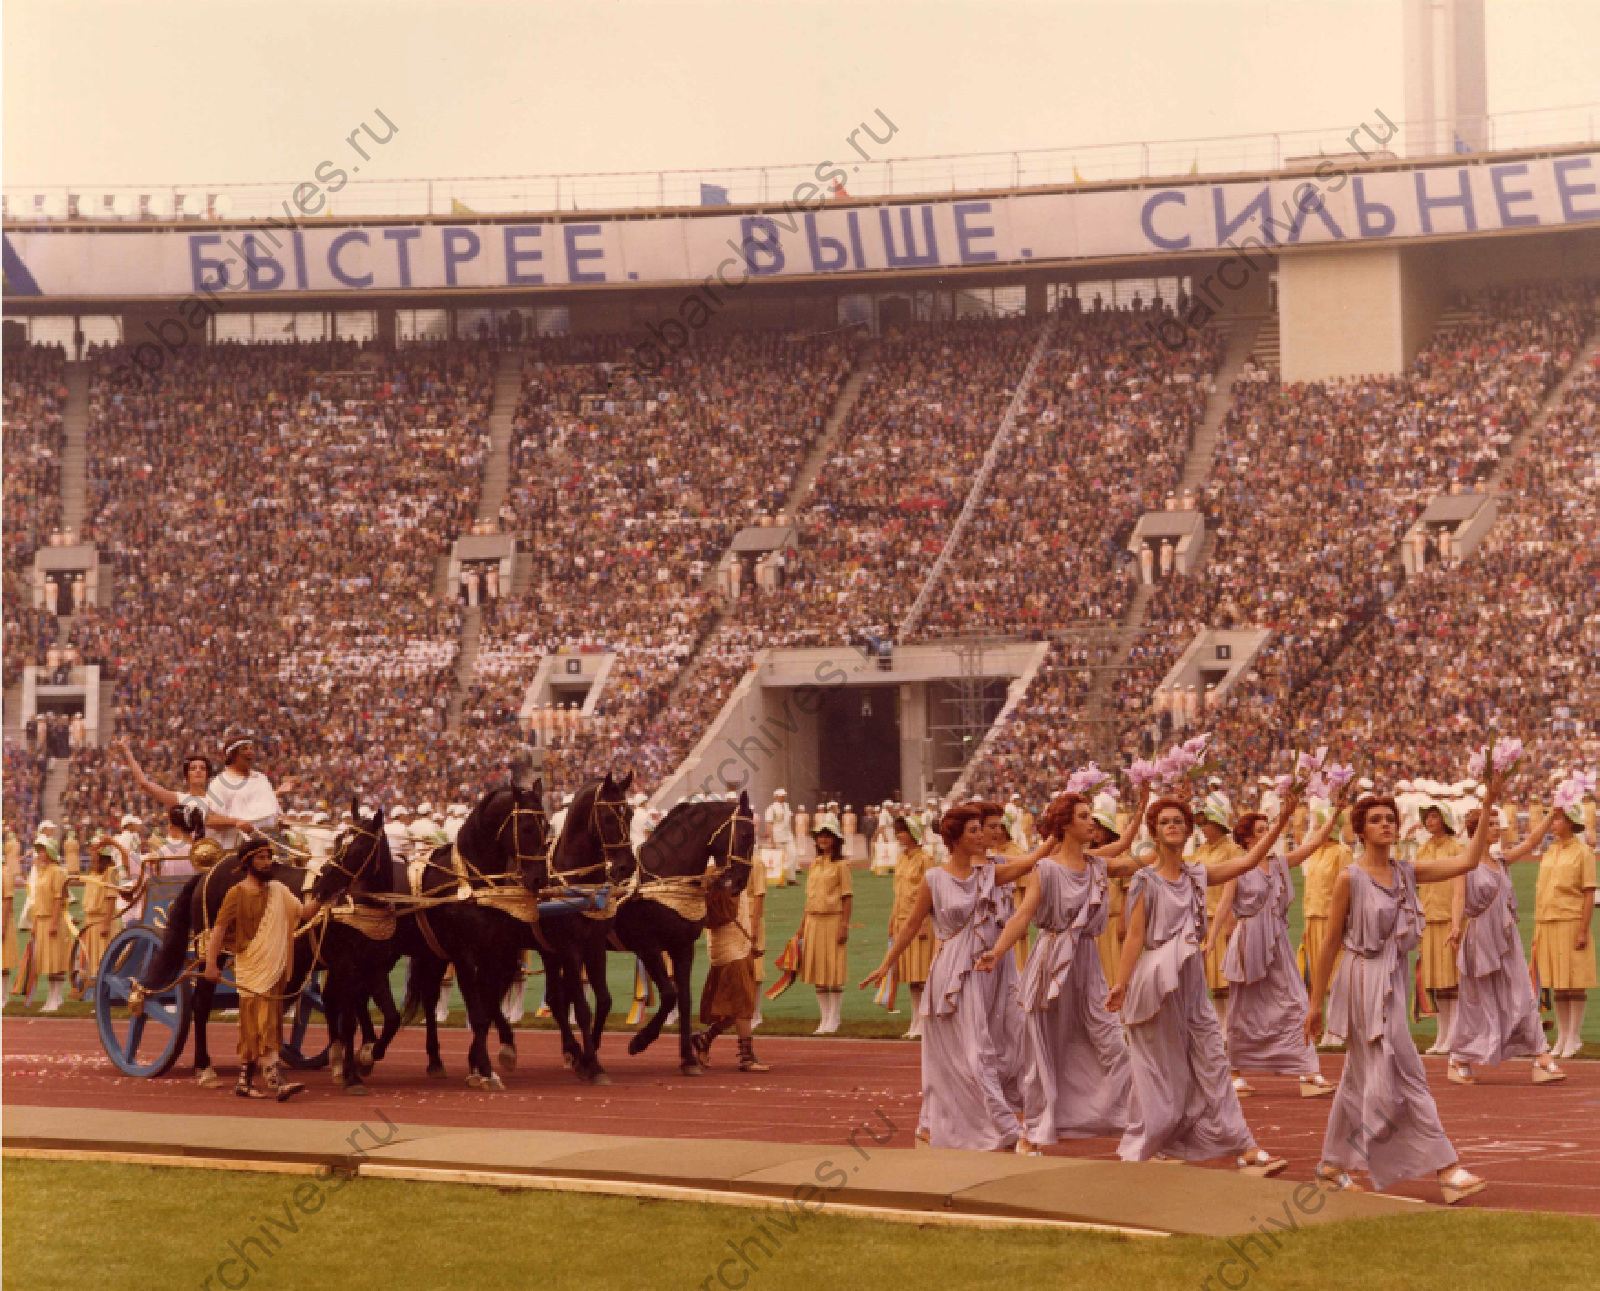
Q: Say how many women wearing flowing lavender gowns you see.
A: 7